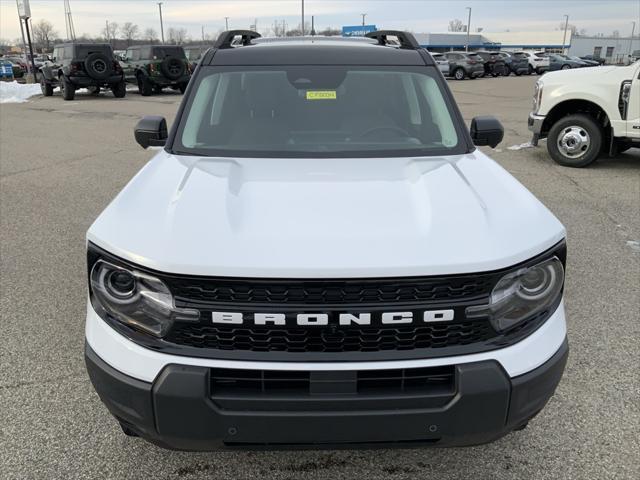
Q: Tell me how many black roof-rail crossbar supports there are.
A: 2